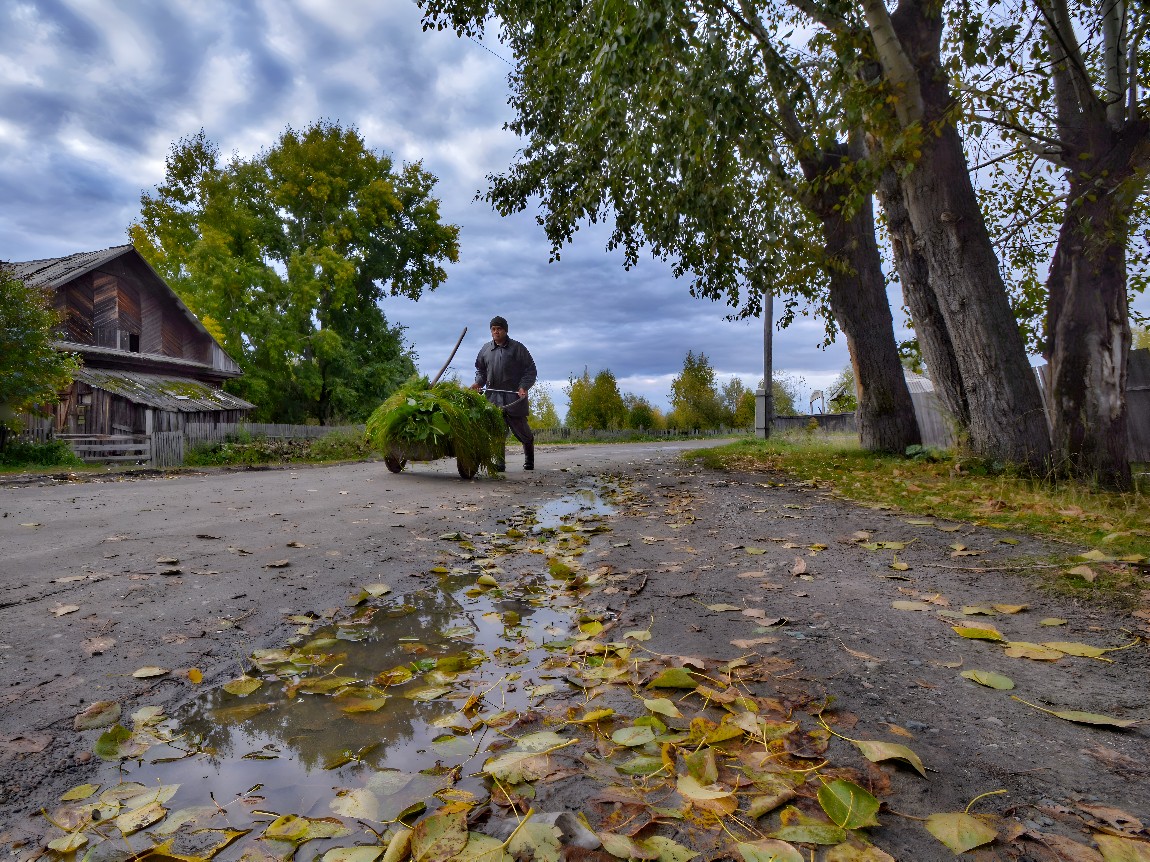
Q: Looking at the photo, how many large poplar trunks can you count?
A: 4